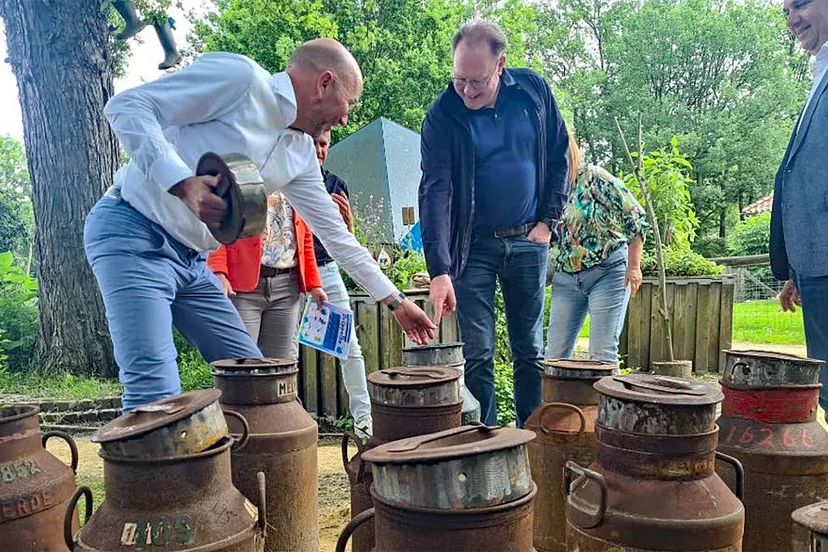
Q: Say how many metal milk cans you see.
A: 10